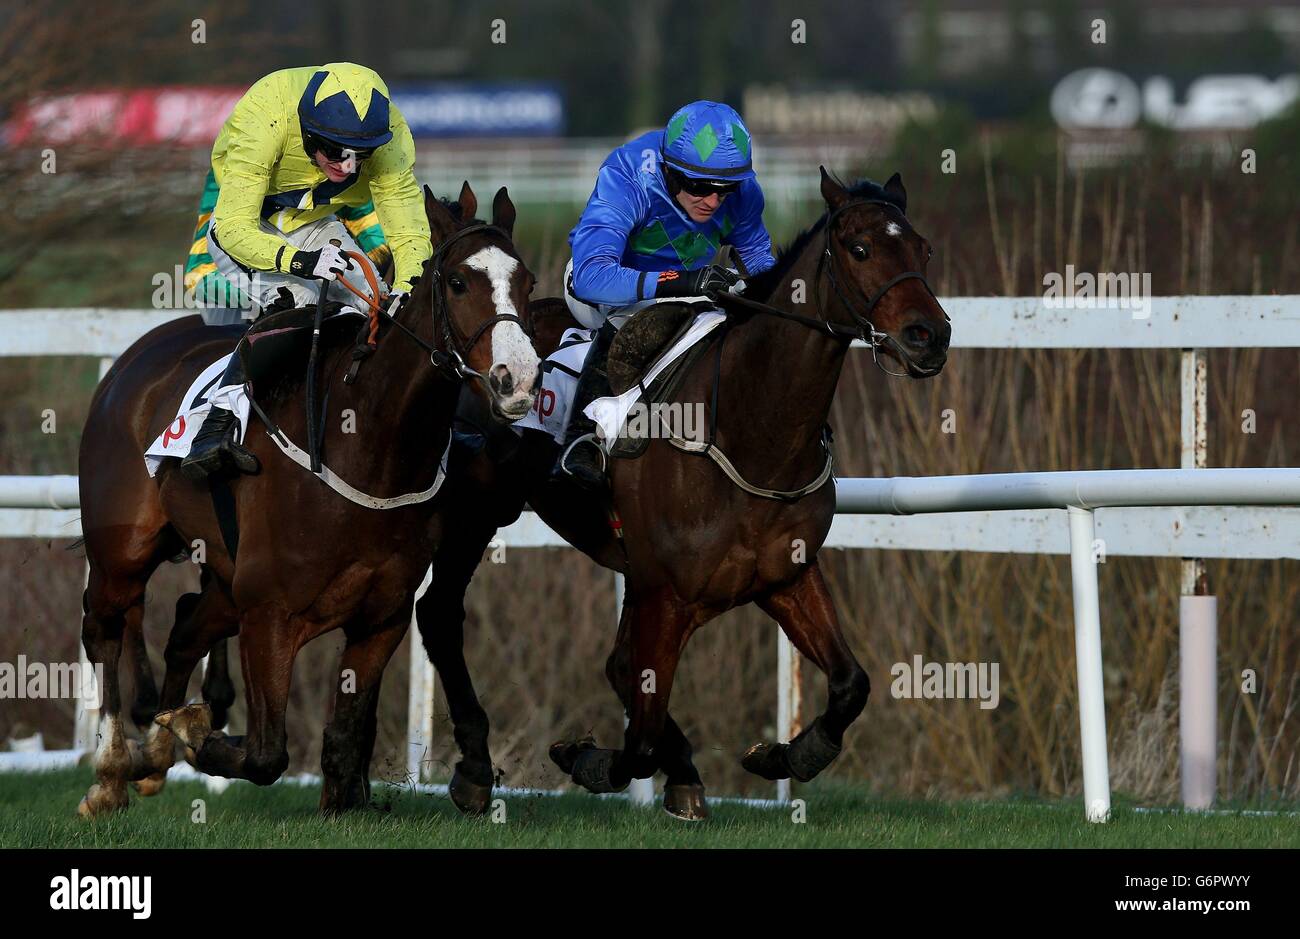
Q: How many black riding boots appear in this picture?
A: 2